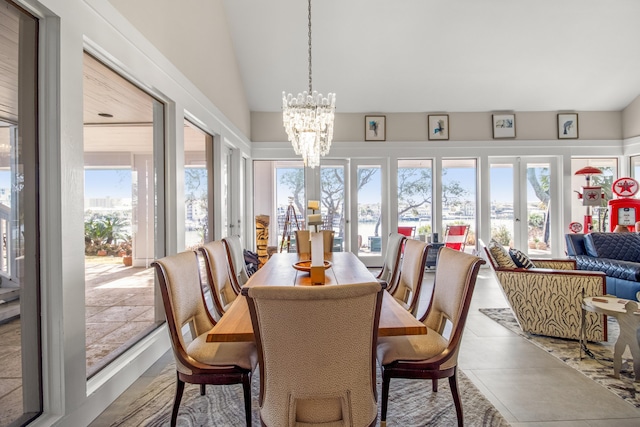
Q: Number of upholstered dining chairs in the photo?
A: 8